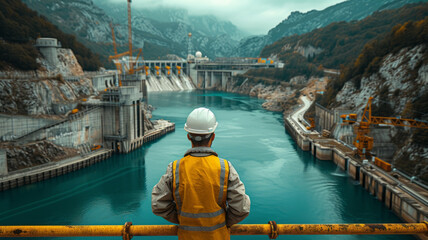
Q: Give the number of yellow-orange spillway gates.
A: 4